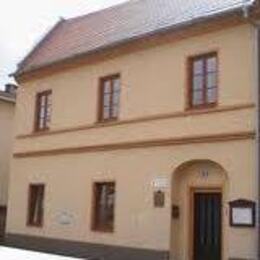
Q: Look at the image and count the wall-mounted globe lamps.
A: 0